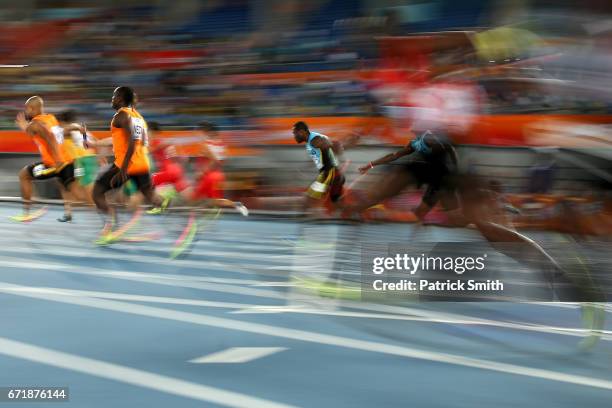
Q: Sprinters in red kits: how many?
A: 2